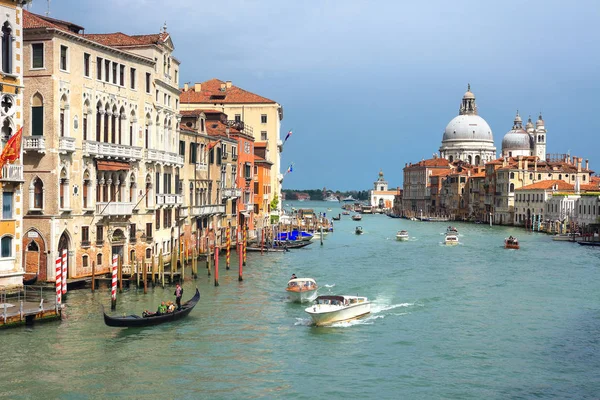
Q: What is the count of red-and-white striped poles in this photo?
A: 3